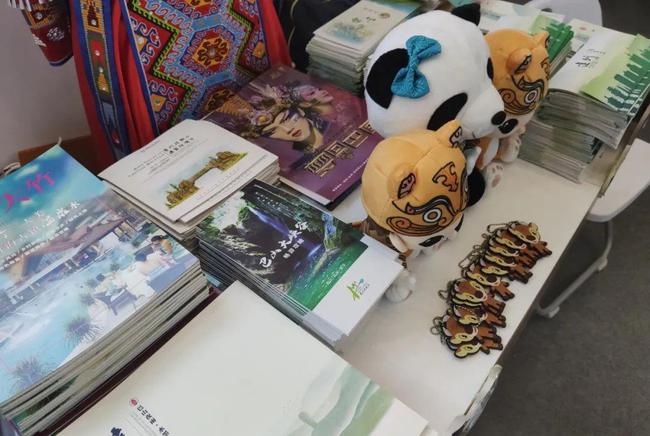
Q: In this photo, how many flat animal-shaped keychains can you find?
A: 11